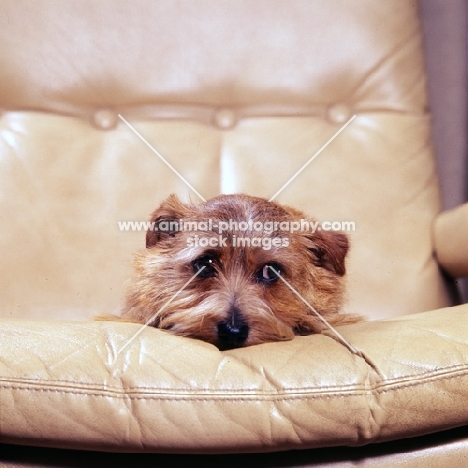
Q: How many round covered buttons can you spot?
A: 3